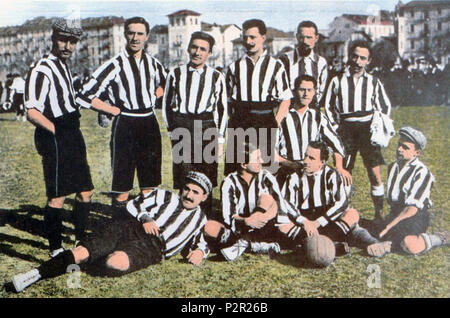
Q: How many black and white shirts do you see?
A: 11